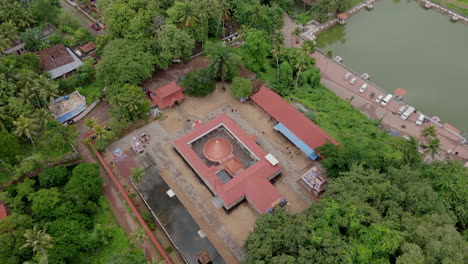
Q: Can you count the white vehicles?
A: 8